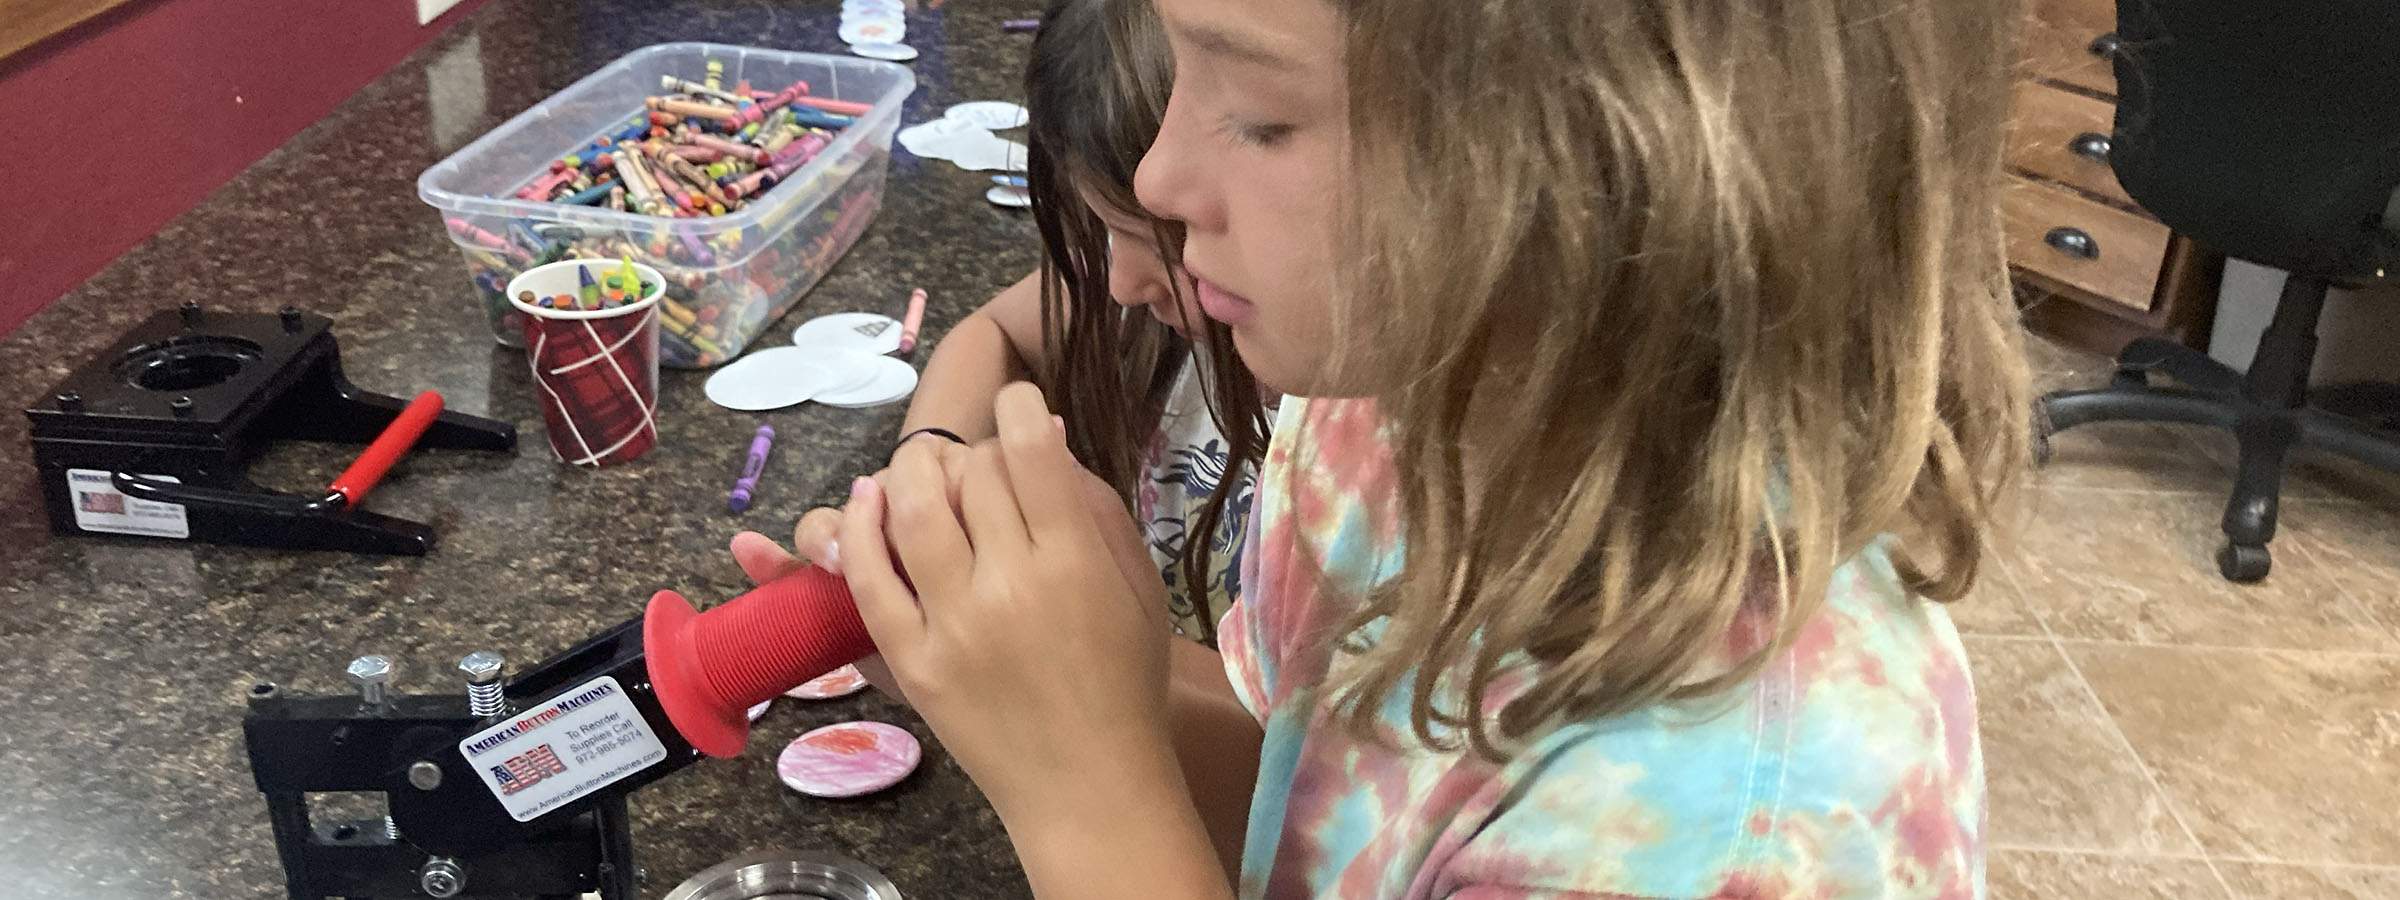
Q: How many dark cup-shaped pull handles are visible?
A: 3